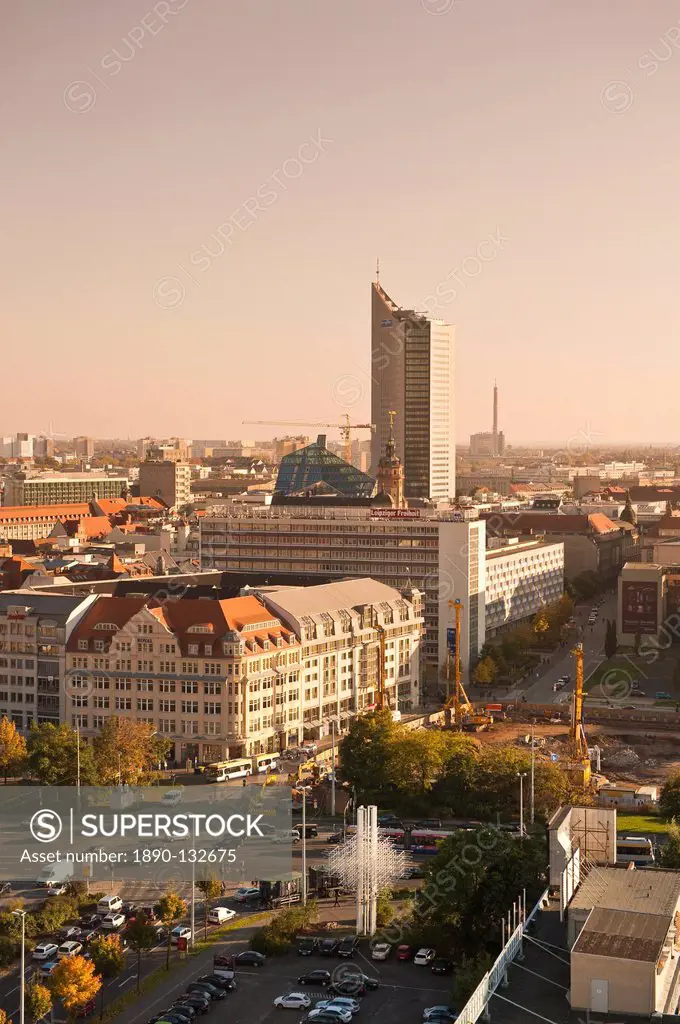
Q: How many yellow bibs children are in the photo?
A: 0